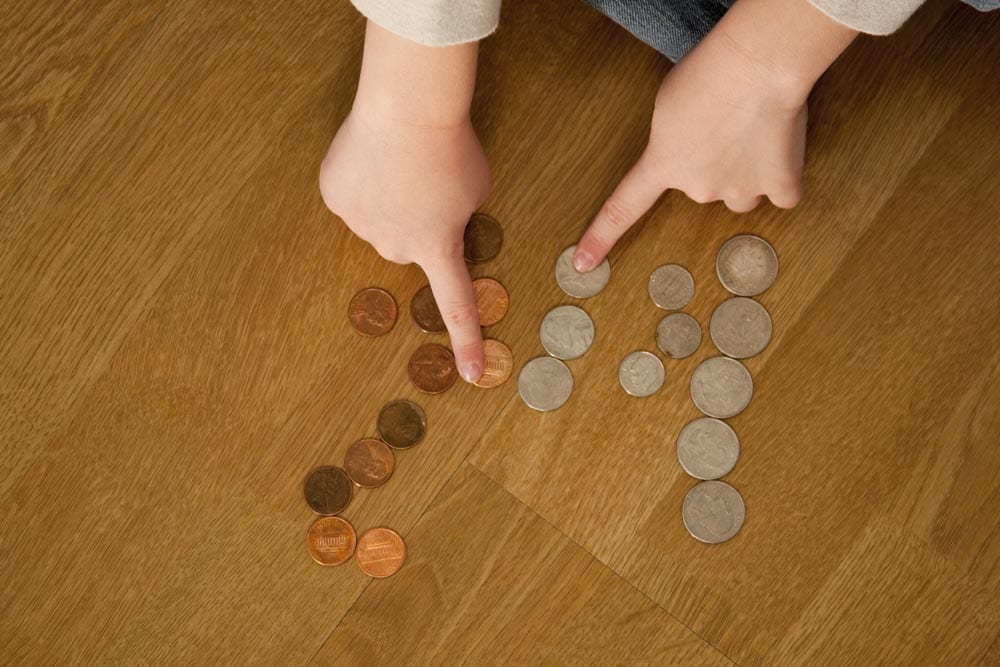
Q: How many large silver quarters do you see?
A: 5